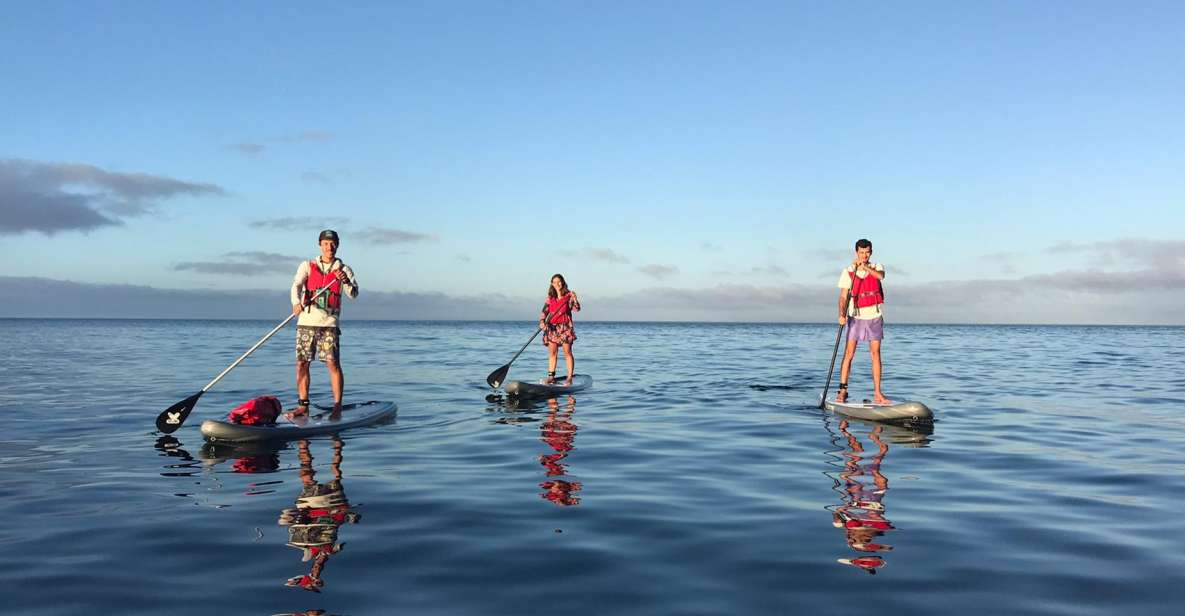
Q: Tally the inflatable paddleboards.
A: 3